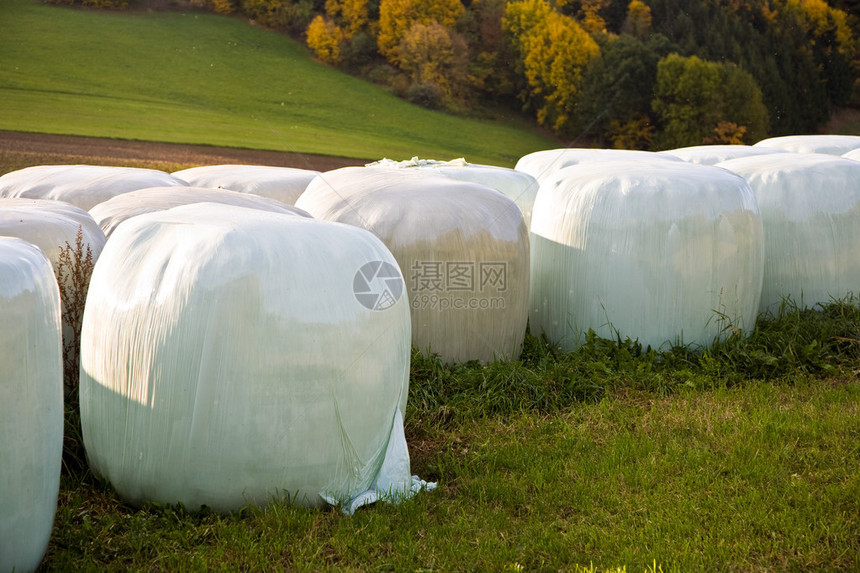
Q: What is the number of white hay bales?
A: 14